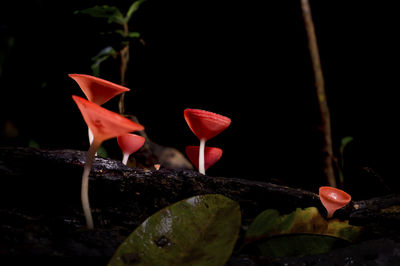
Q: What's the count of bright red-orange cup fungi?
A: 6